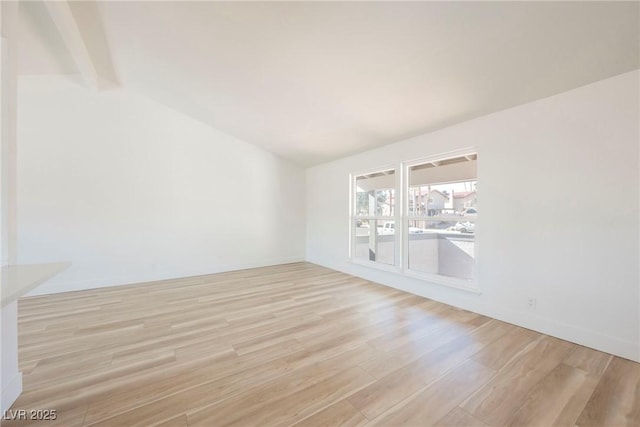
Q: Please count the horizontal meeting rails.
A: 2